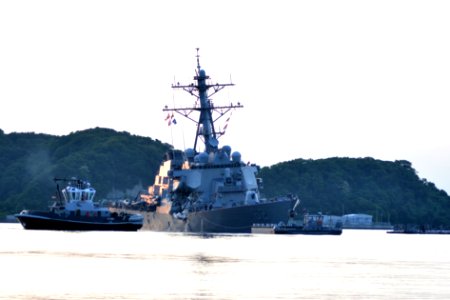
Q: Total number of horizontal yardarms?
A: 2